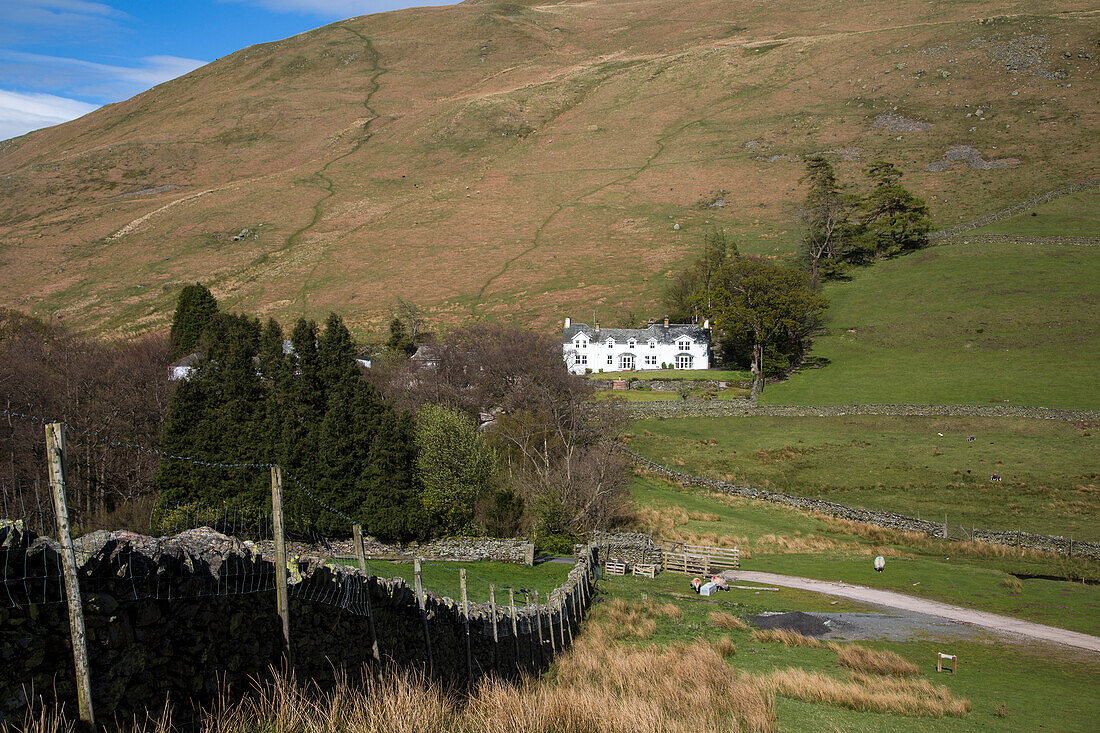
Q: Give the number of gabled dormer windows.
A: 5